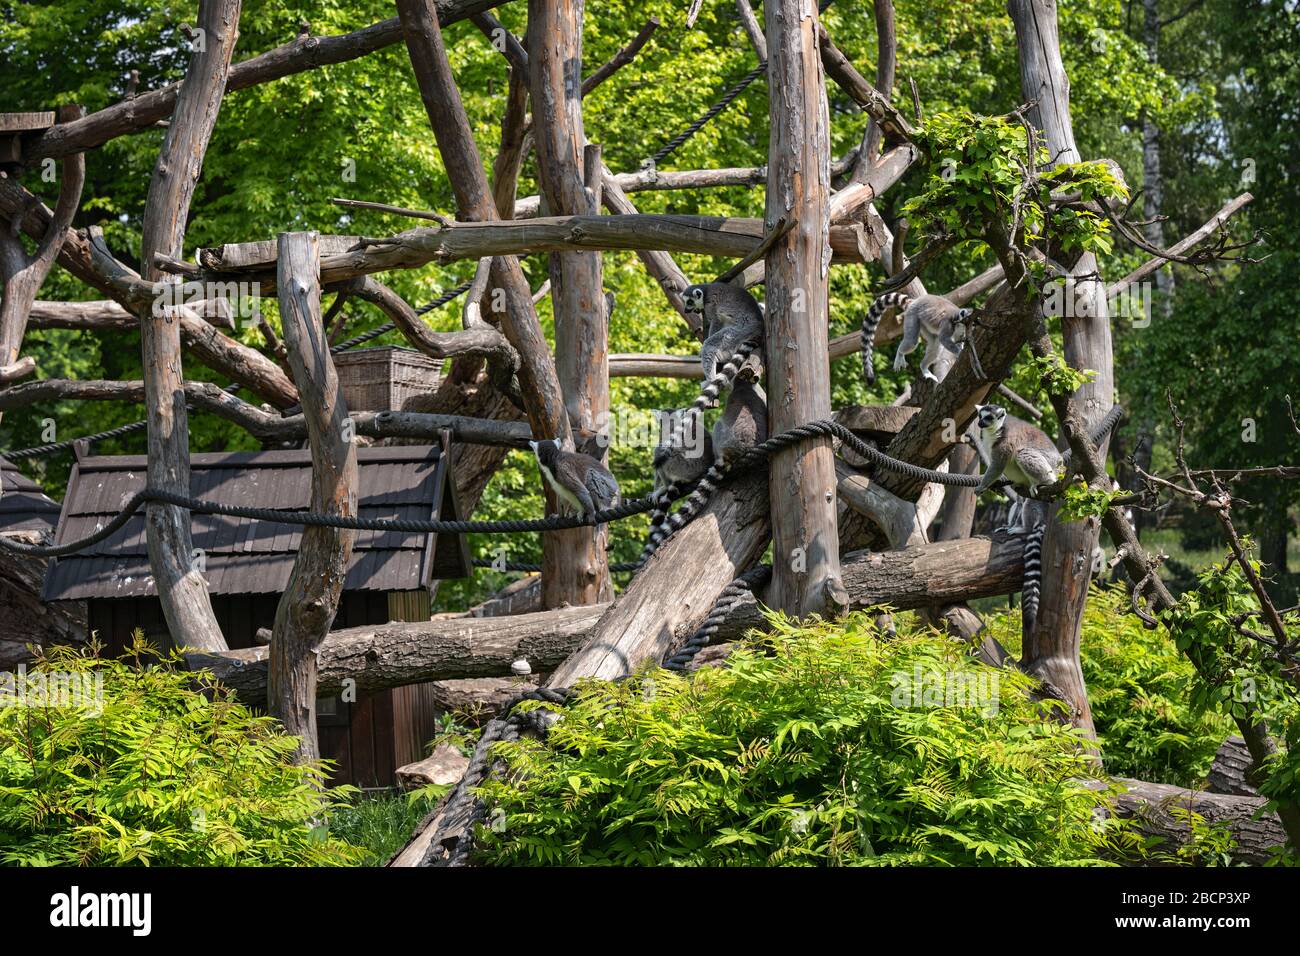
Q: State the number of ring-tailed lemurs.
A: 7